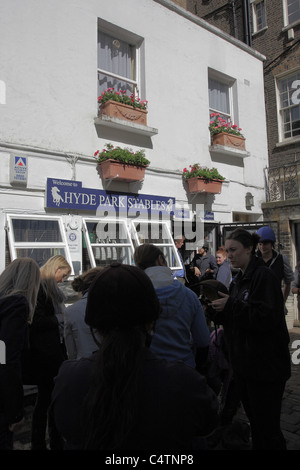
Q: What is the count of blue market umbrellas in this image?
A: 0